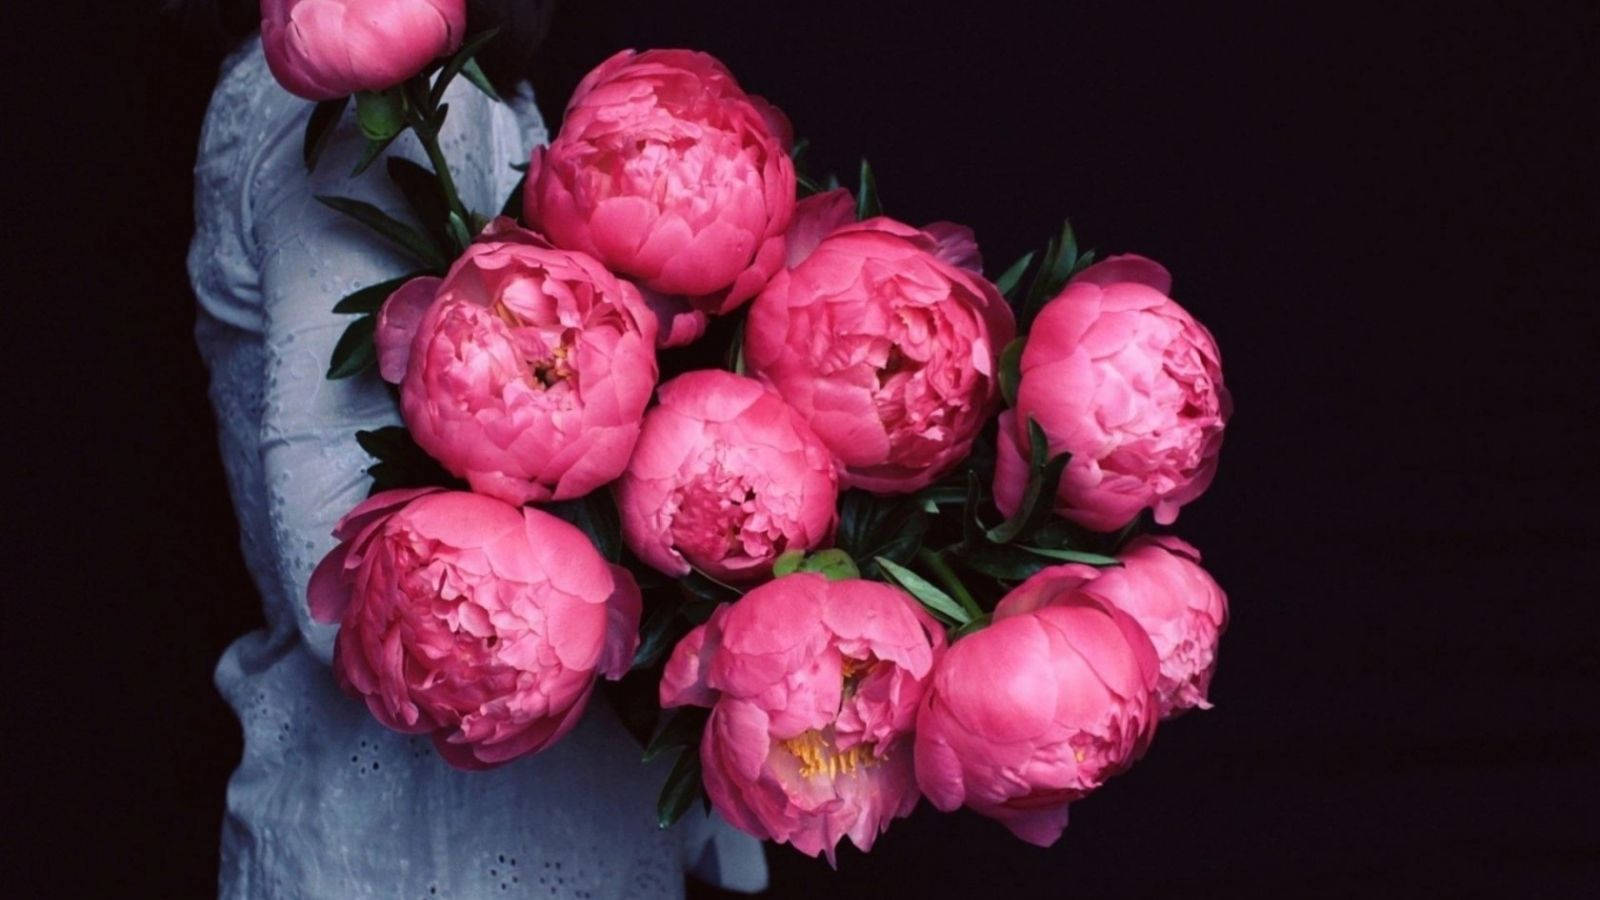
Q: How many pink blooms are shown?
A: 10